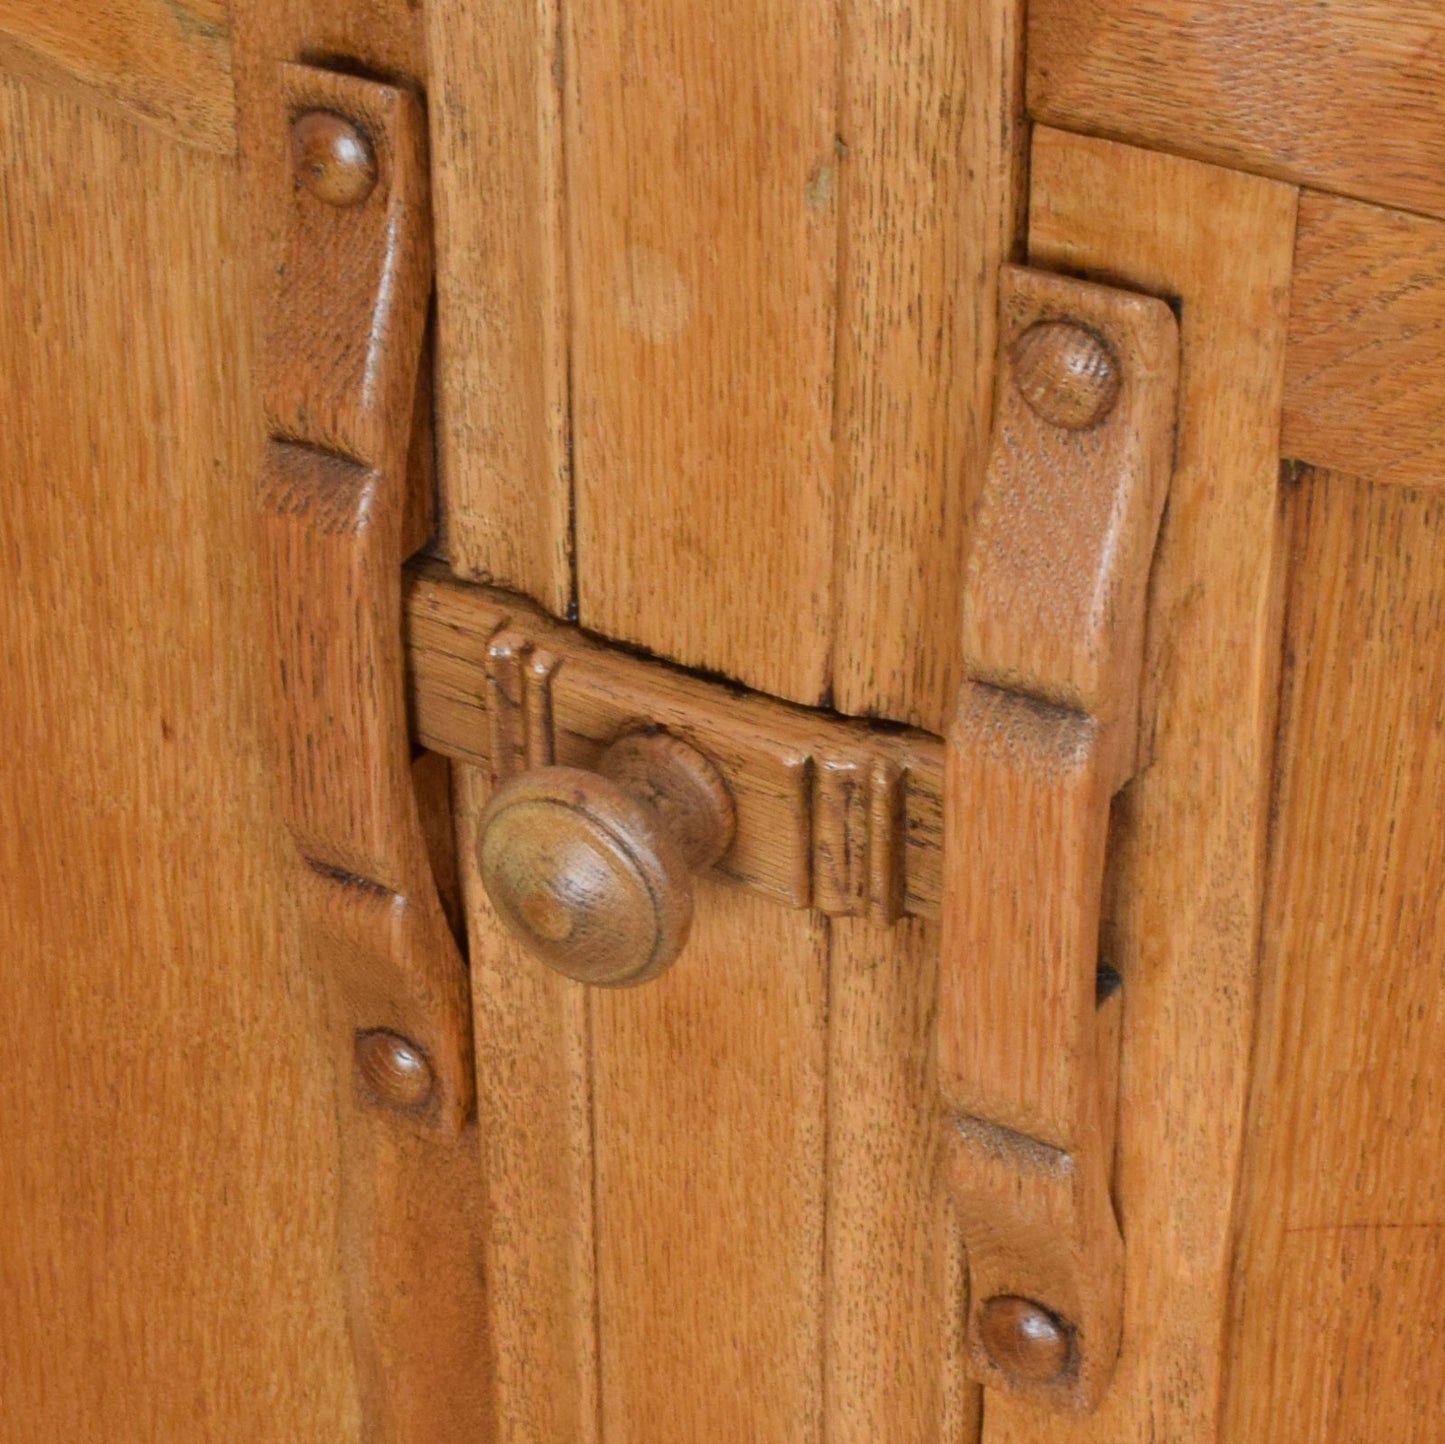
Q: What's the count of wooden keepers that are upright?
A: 2